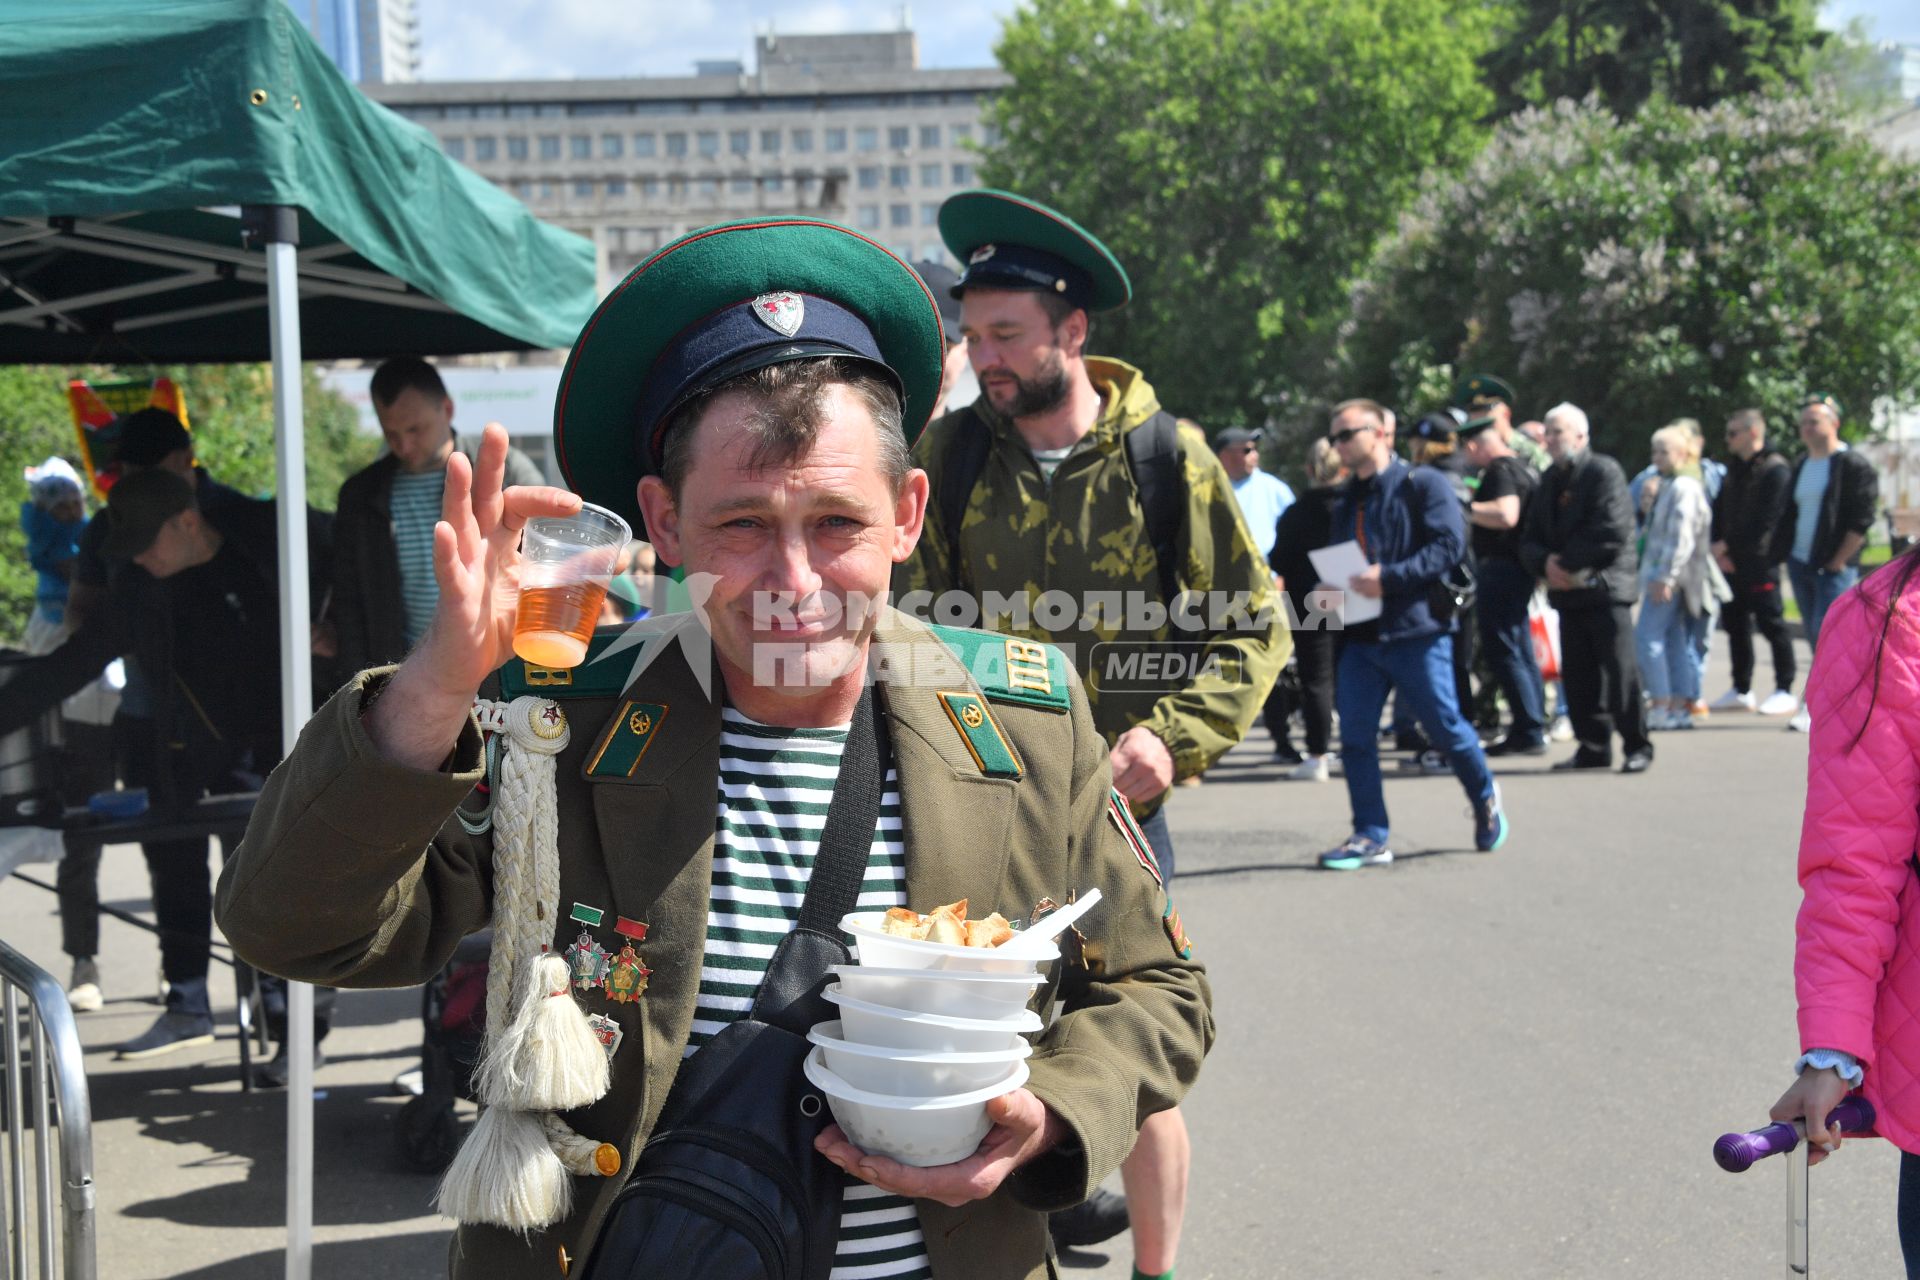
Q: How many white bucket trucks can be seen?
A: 0